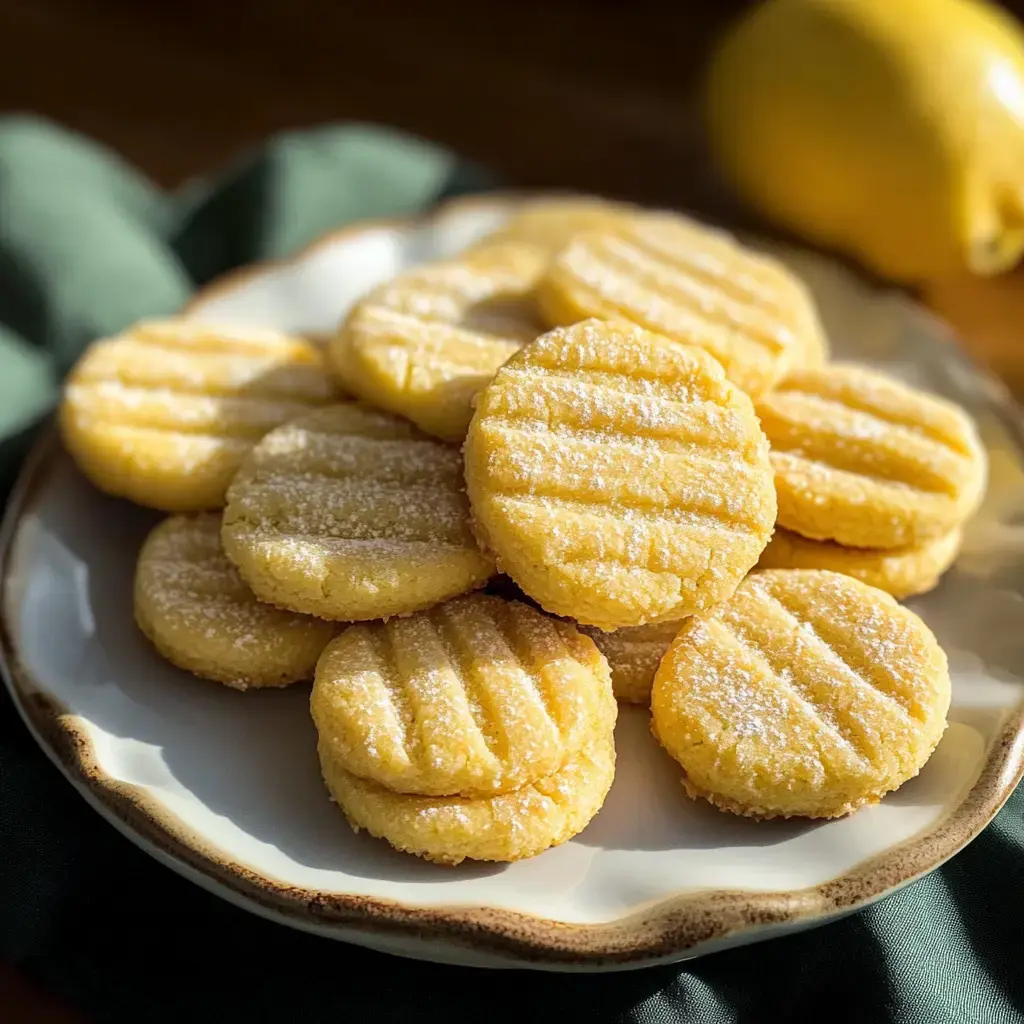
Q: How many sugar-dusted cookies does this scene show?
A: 13